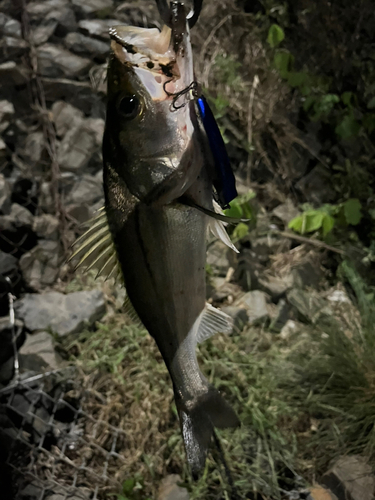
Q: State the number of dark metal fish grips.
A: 1